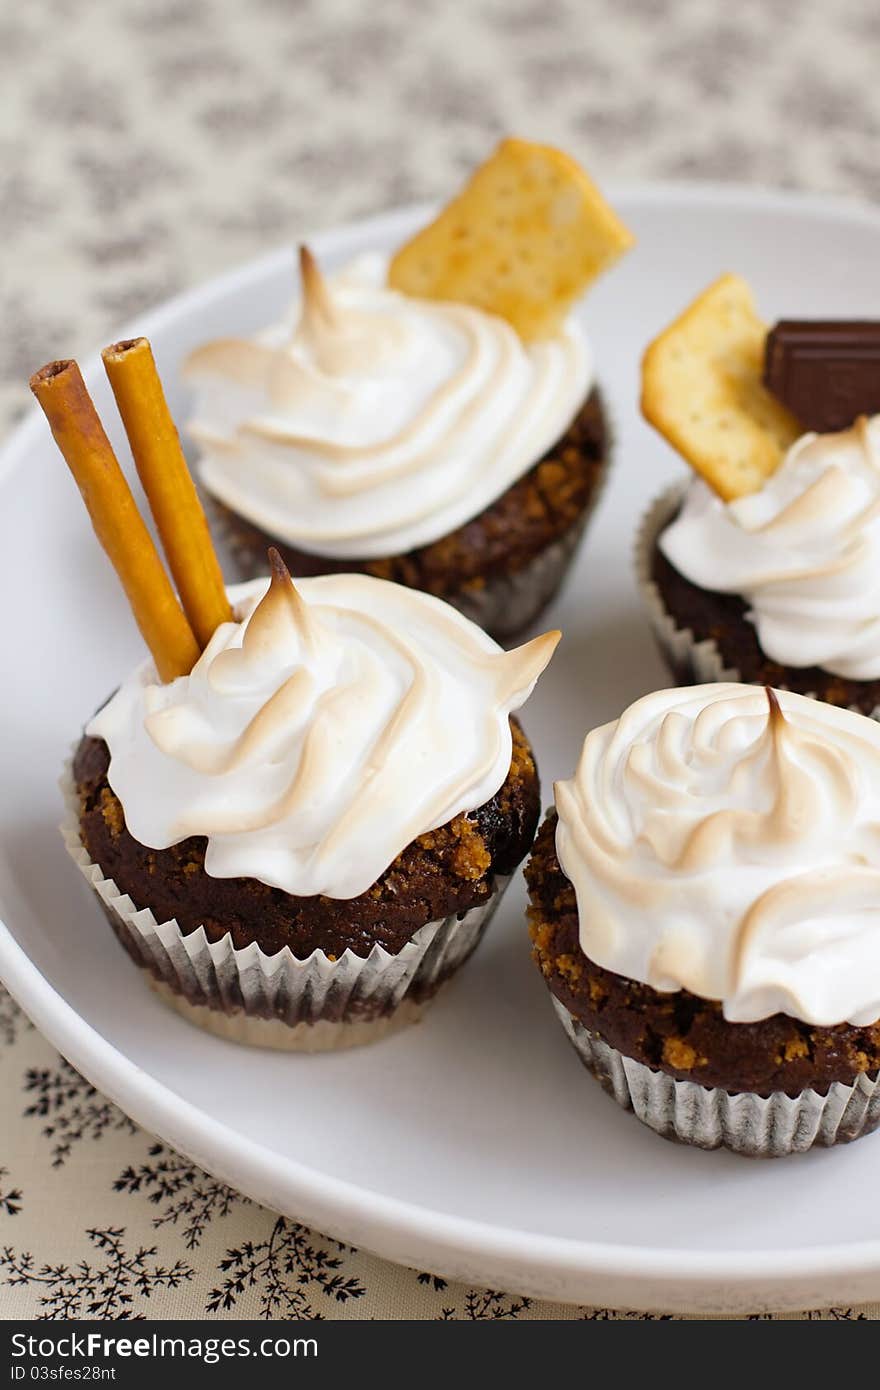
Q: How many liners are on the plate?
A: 4